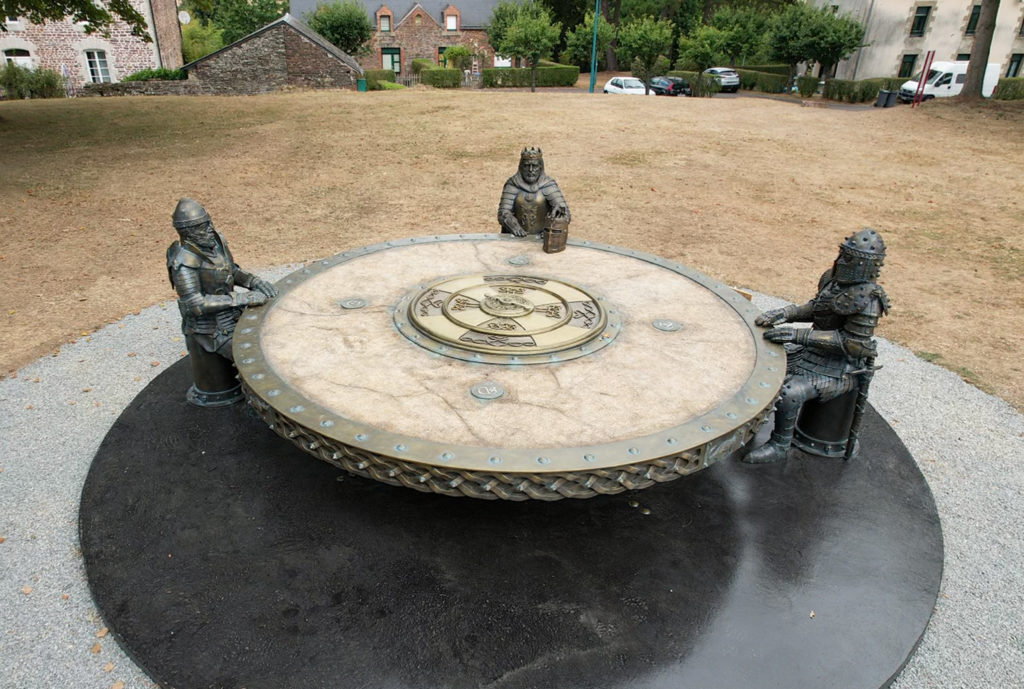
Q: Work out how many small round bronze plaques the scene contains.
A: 4